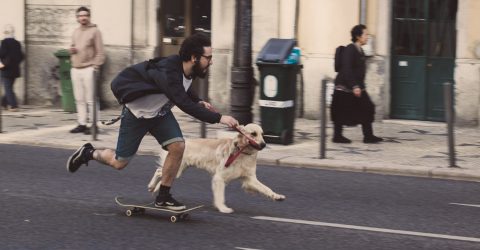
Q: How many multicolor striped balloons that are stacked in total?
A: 0